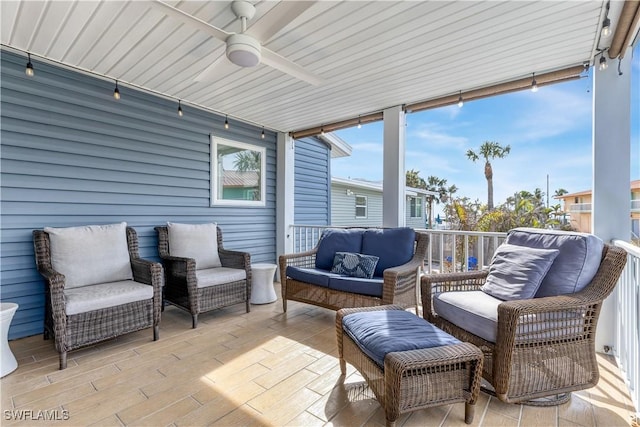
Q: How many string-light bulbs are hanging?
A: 11